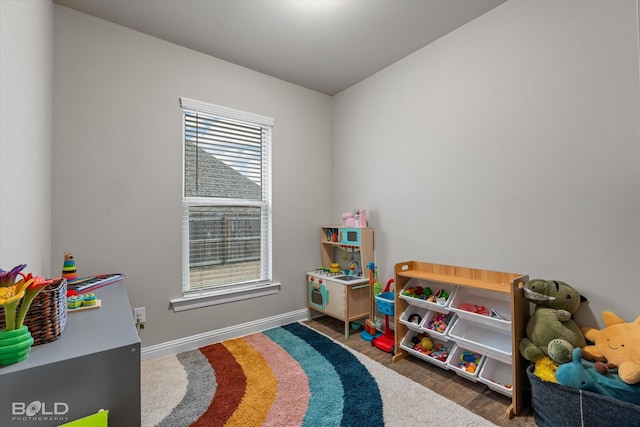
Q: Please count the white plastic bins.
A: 8